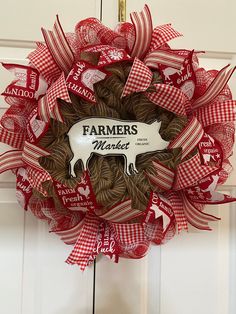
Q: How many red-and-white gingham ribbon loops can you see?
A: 12